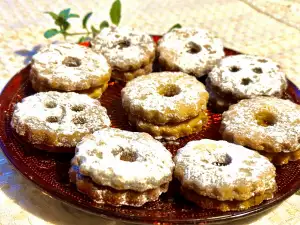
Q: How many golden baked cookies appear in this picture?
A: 9